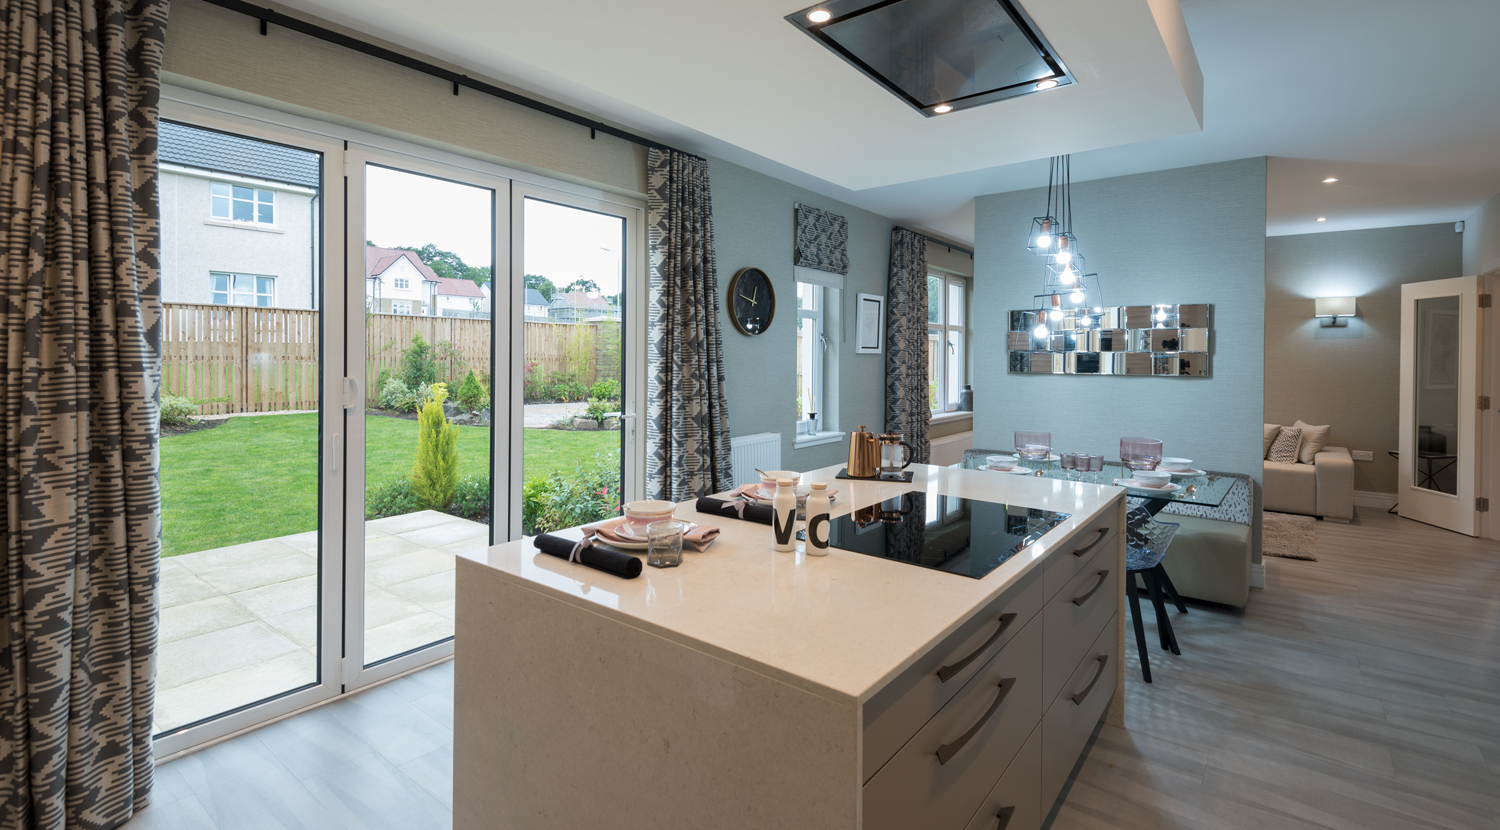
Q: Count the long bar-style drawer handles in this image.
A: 6